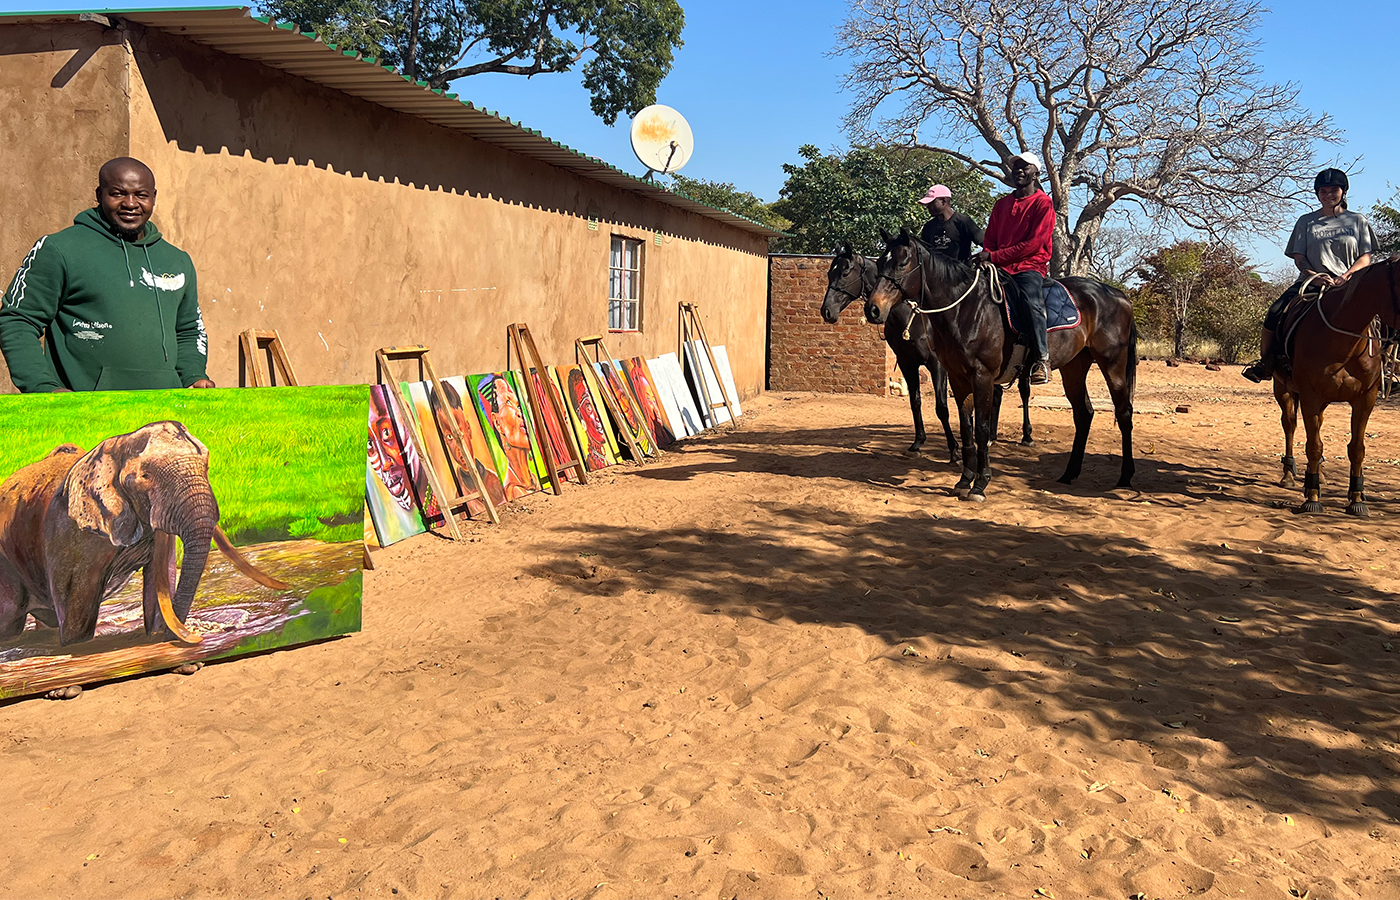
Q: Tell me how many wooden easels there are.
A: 5